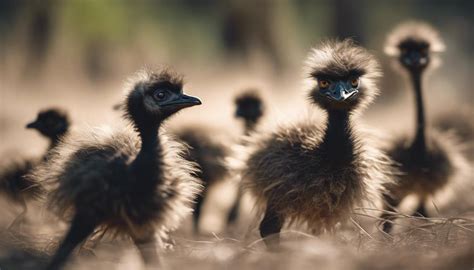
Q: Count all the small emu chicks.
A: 5